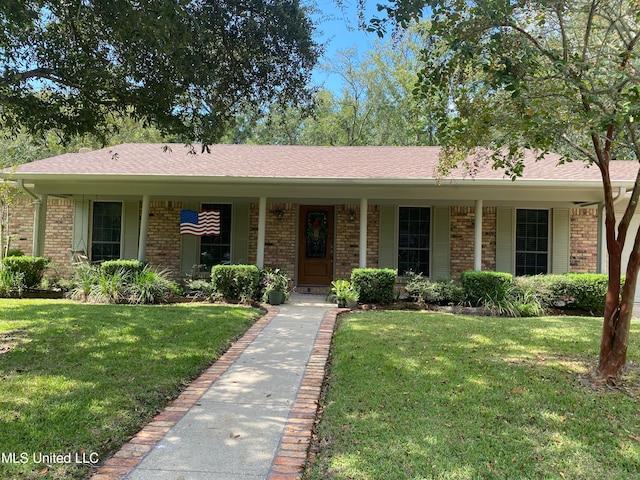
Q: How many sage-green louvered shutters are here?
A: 8